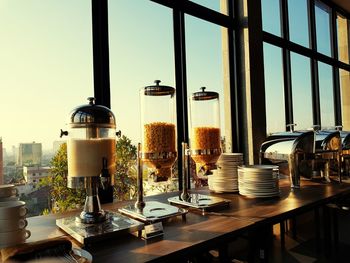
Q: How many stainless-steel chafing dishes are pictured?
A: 3